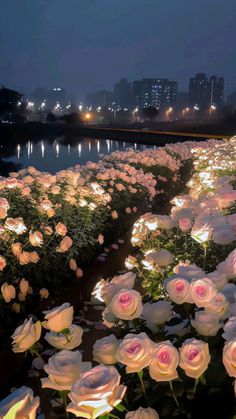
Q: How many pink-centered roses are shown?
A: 6